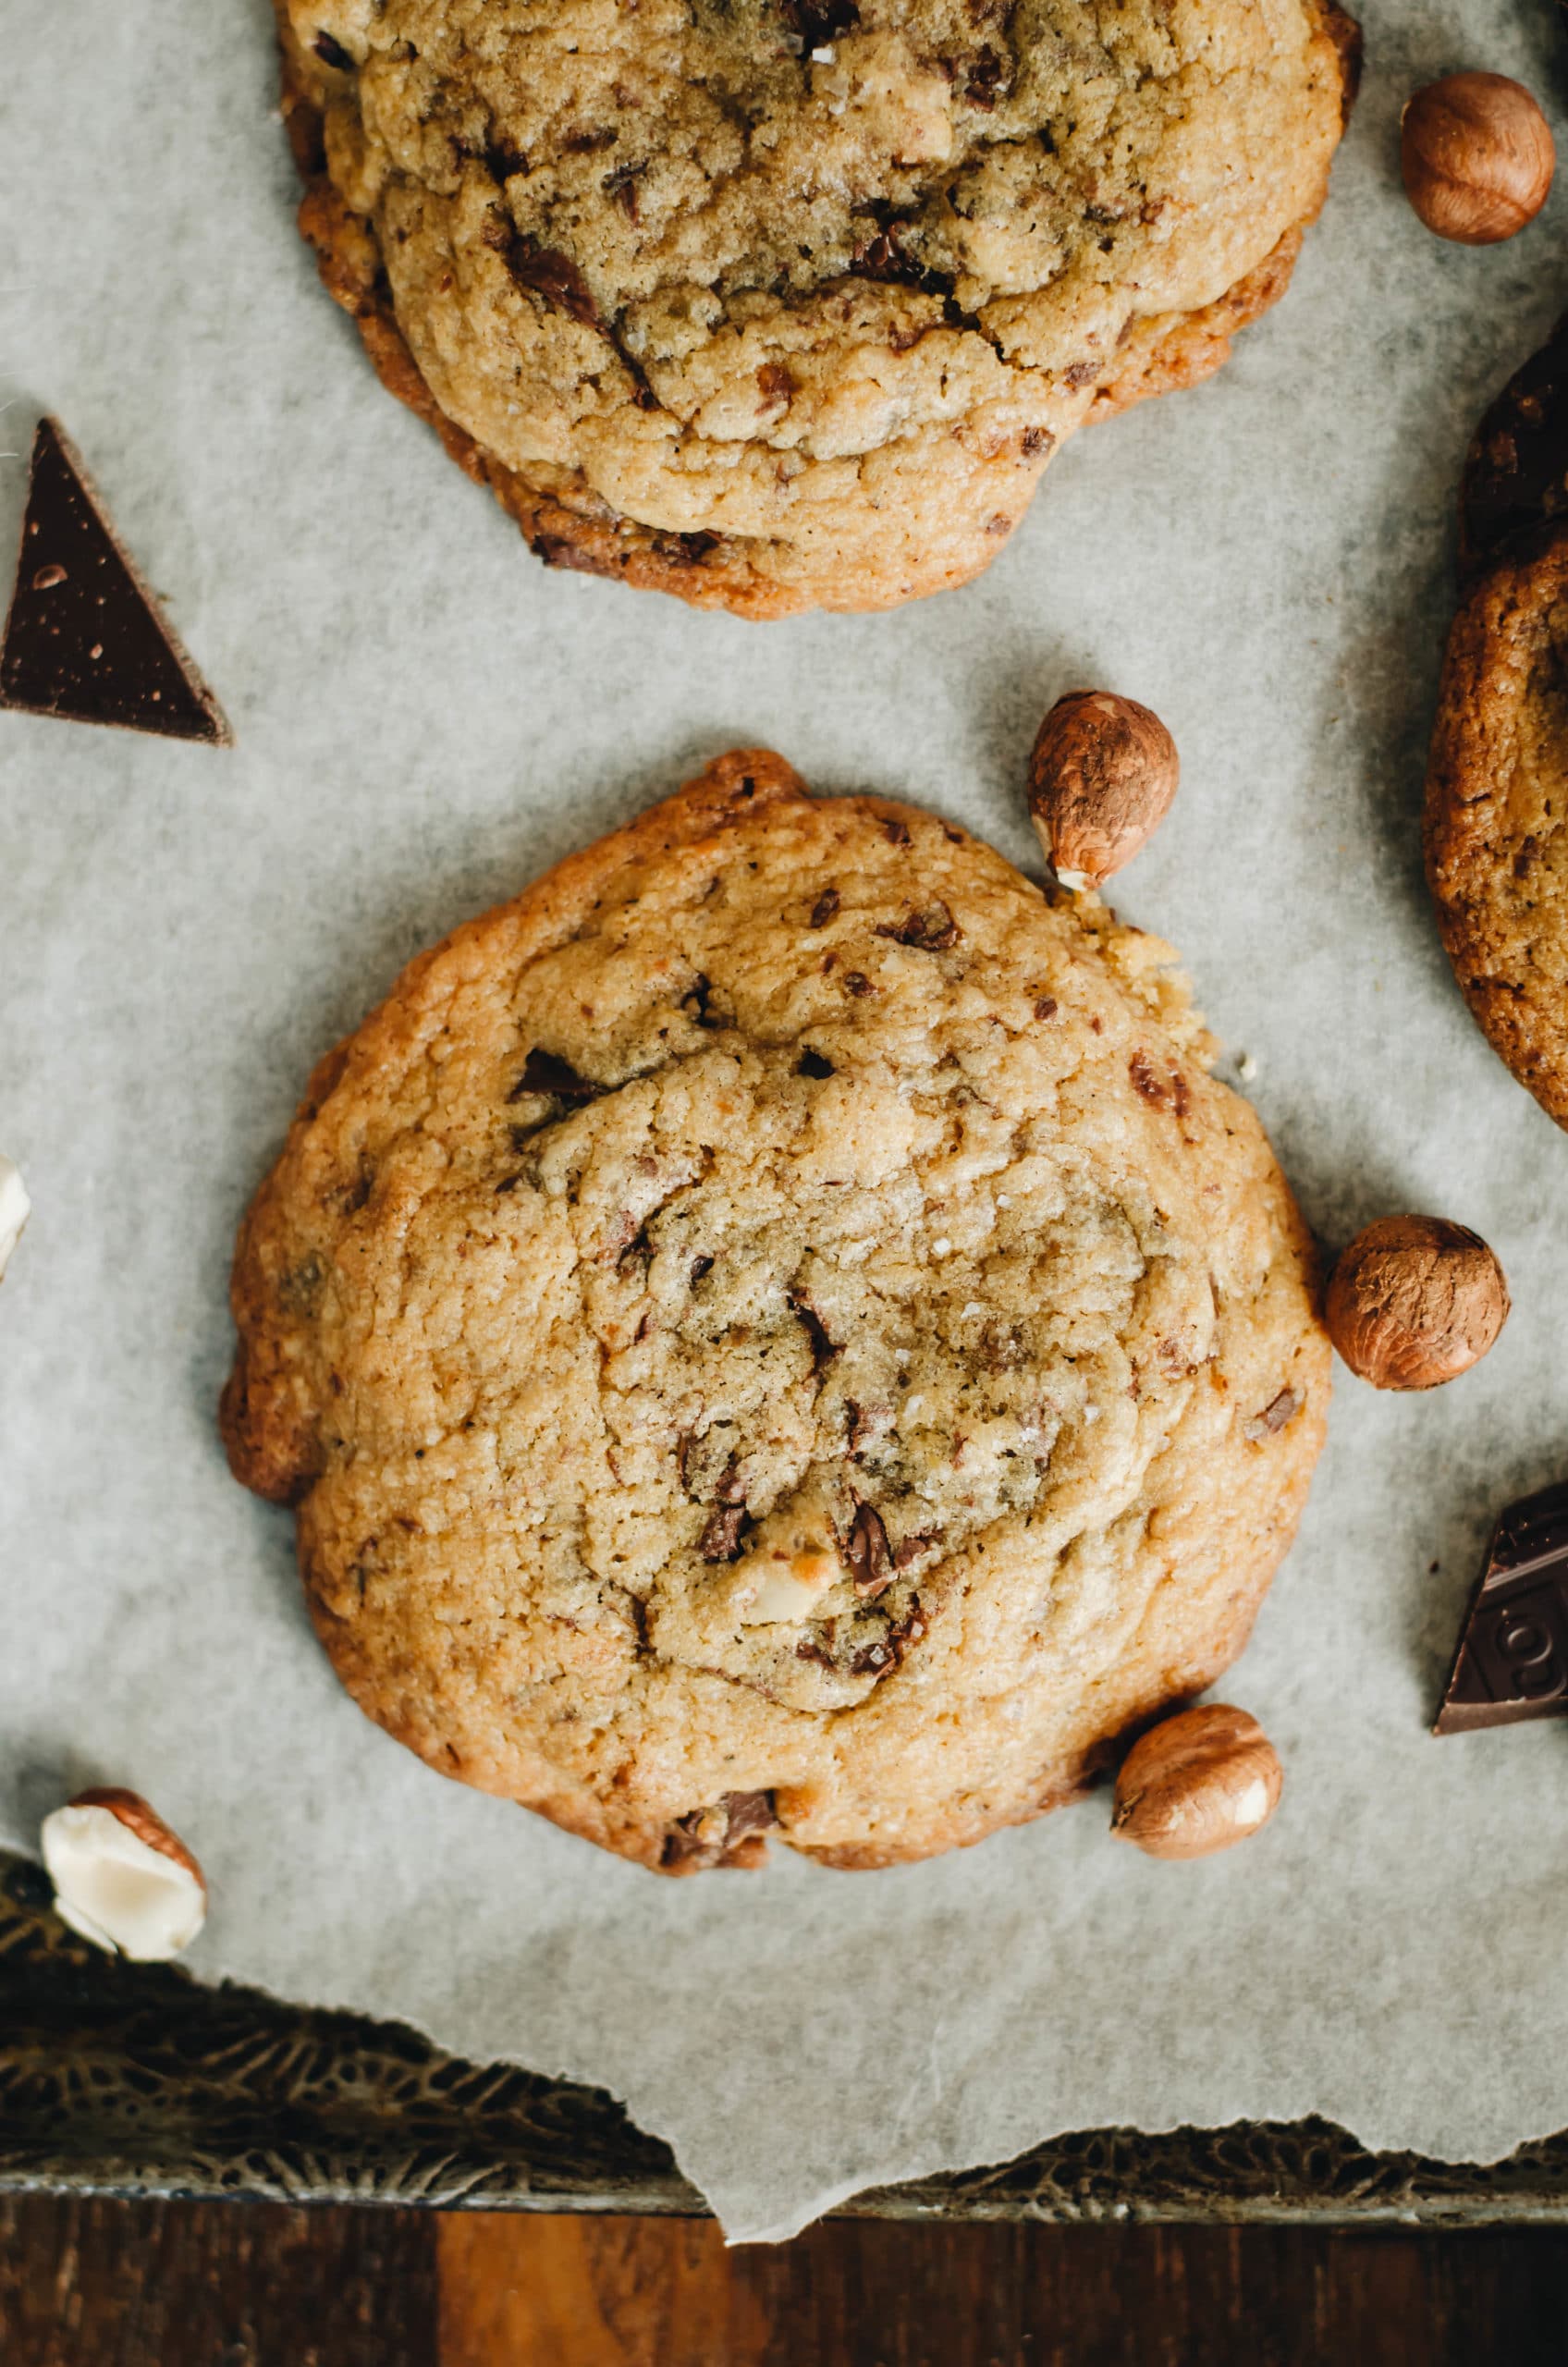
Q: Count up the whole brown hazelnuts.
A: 4